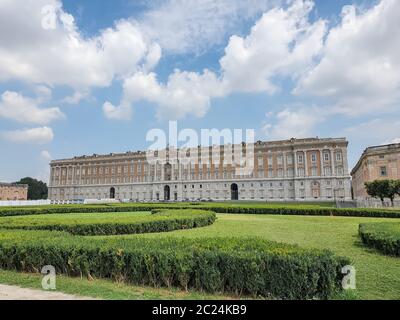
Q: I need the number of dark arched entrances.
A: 3